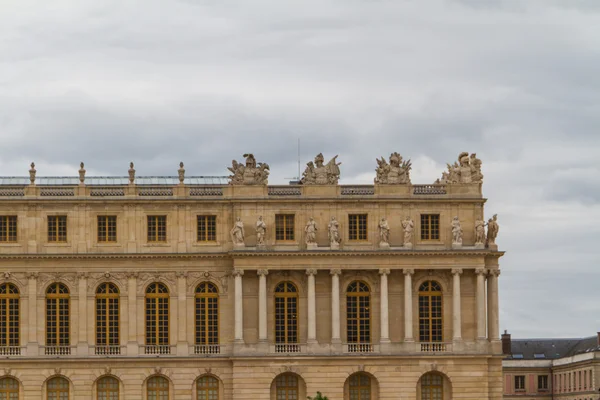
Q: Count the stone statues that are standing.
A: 9